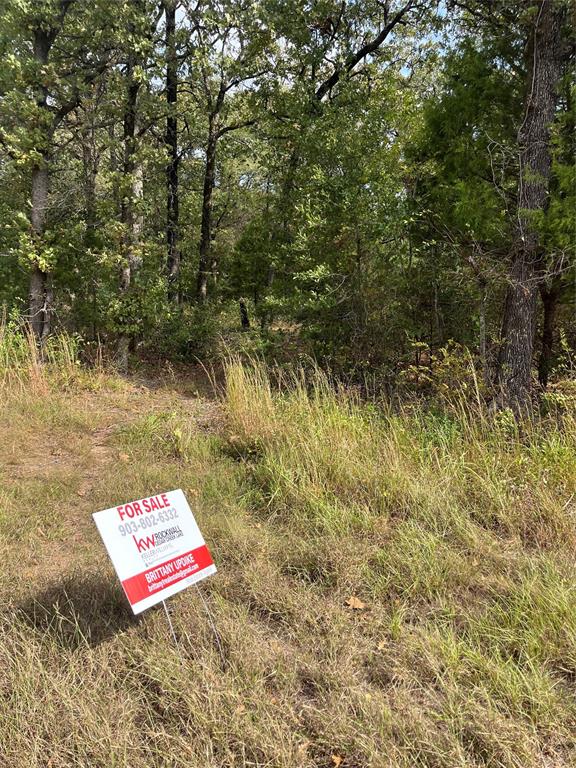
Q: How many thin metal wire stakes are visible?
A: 2